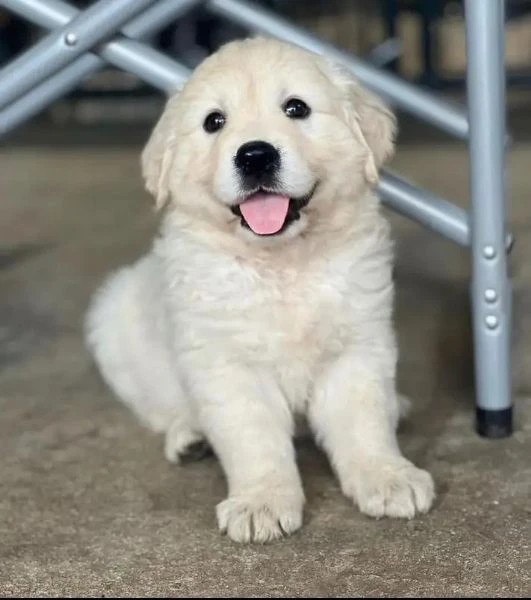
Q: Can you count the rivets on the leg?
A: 3